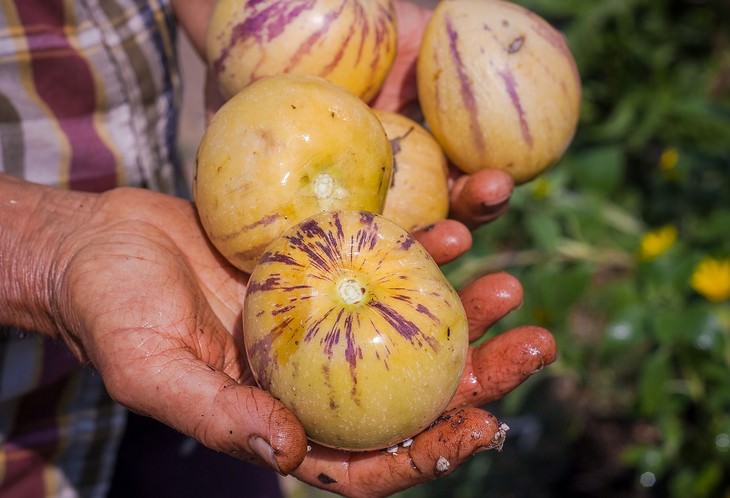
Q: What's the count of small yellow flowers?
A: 3